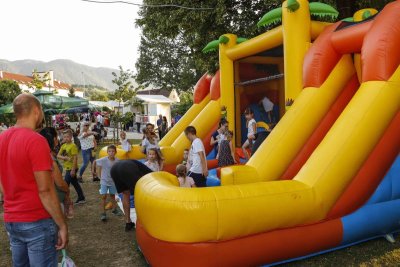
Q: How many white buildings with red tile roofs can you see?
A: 1